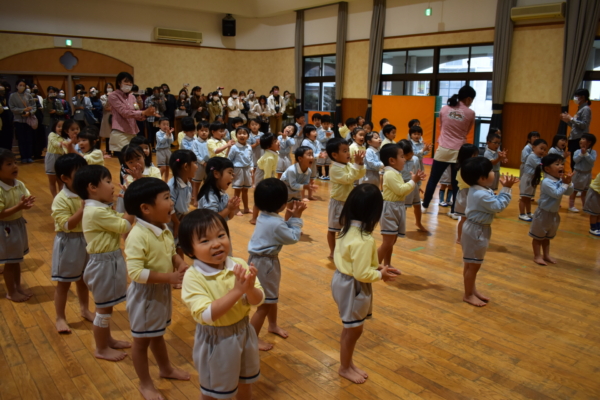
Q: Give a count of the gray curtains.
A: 5